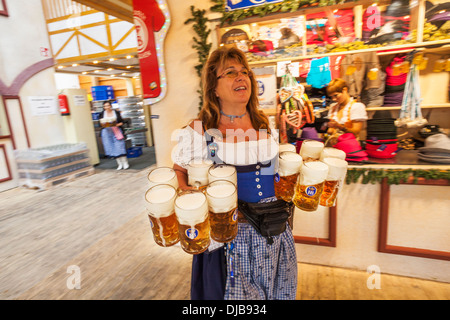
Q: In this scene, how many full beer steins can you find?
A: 12